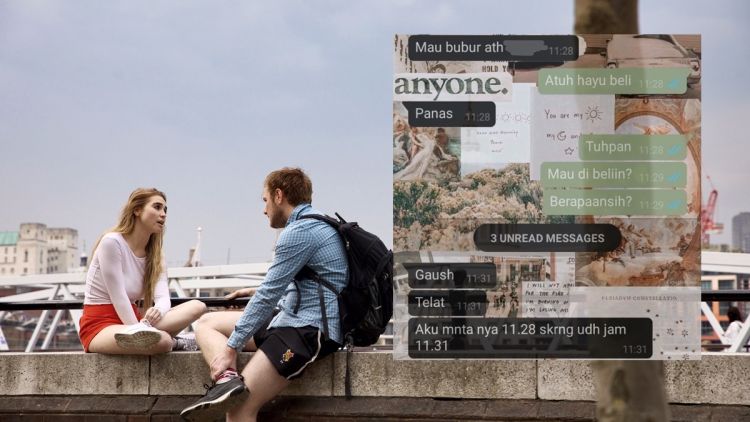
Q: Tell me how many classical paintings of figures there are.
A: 2